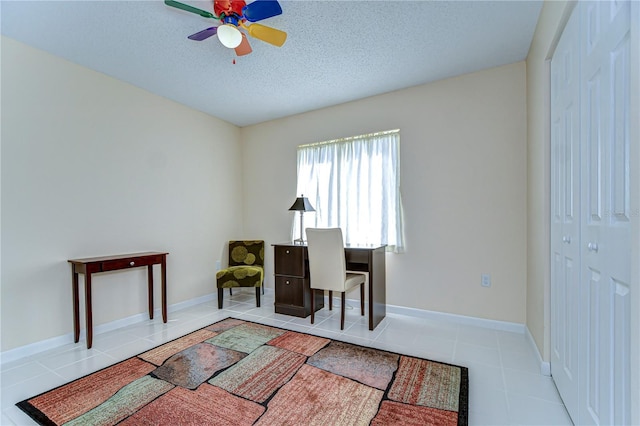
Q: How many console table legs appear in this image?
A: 4